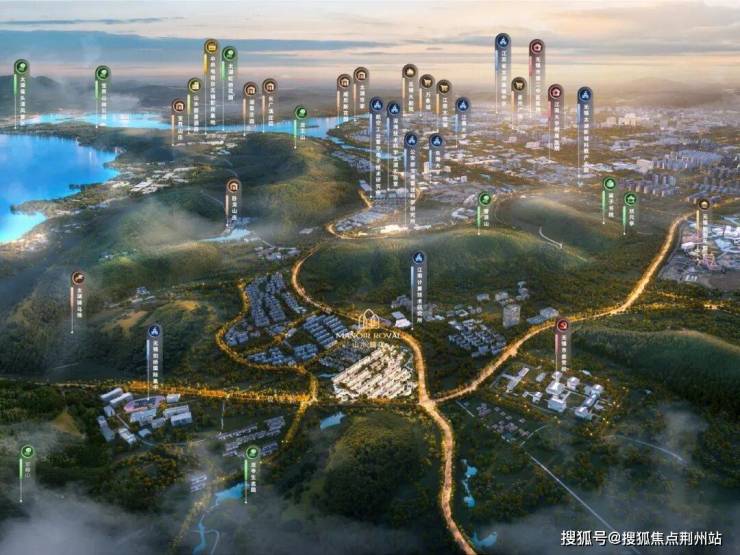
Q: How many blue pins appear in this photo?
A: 9